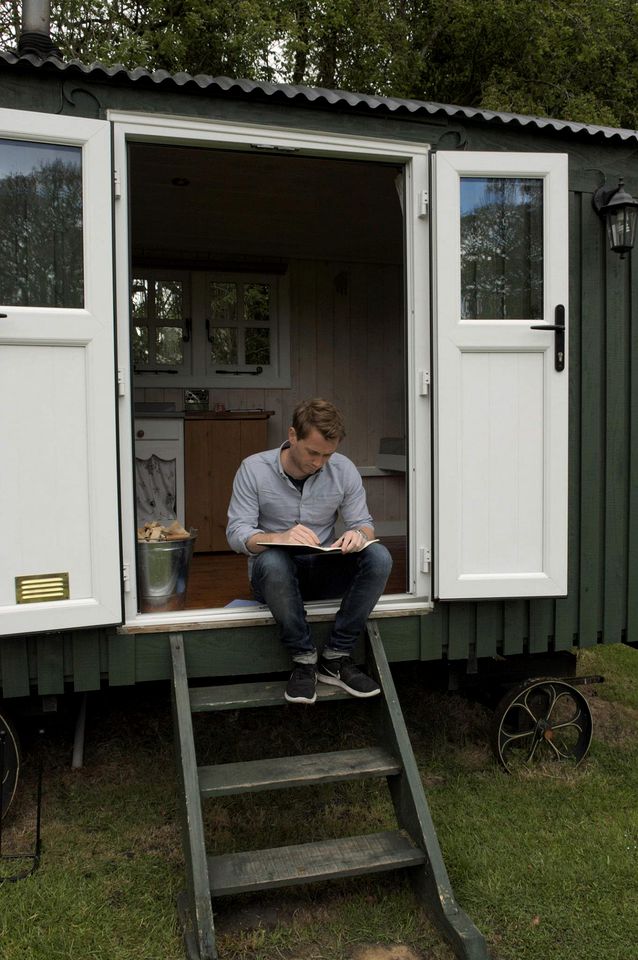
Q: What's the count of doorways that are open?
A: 1